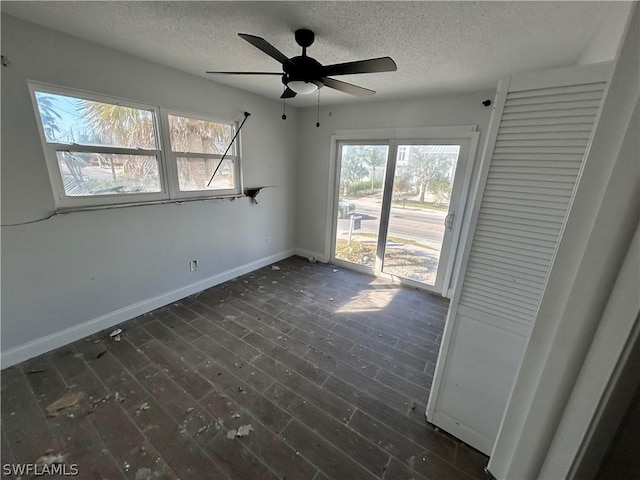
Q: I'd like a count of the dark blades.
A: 5